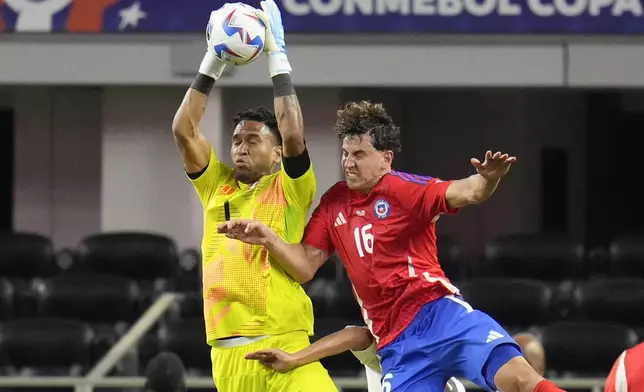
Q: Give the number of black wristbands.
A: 2